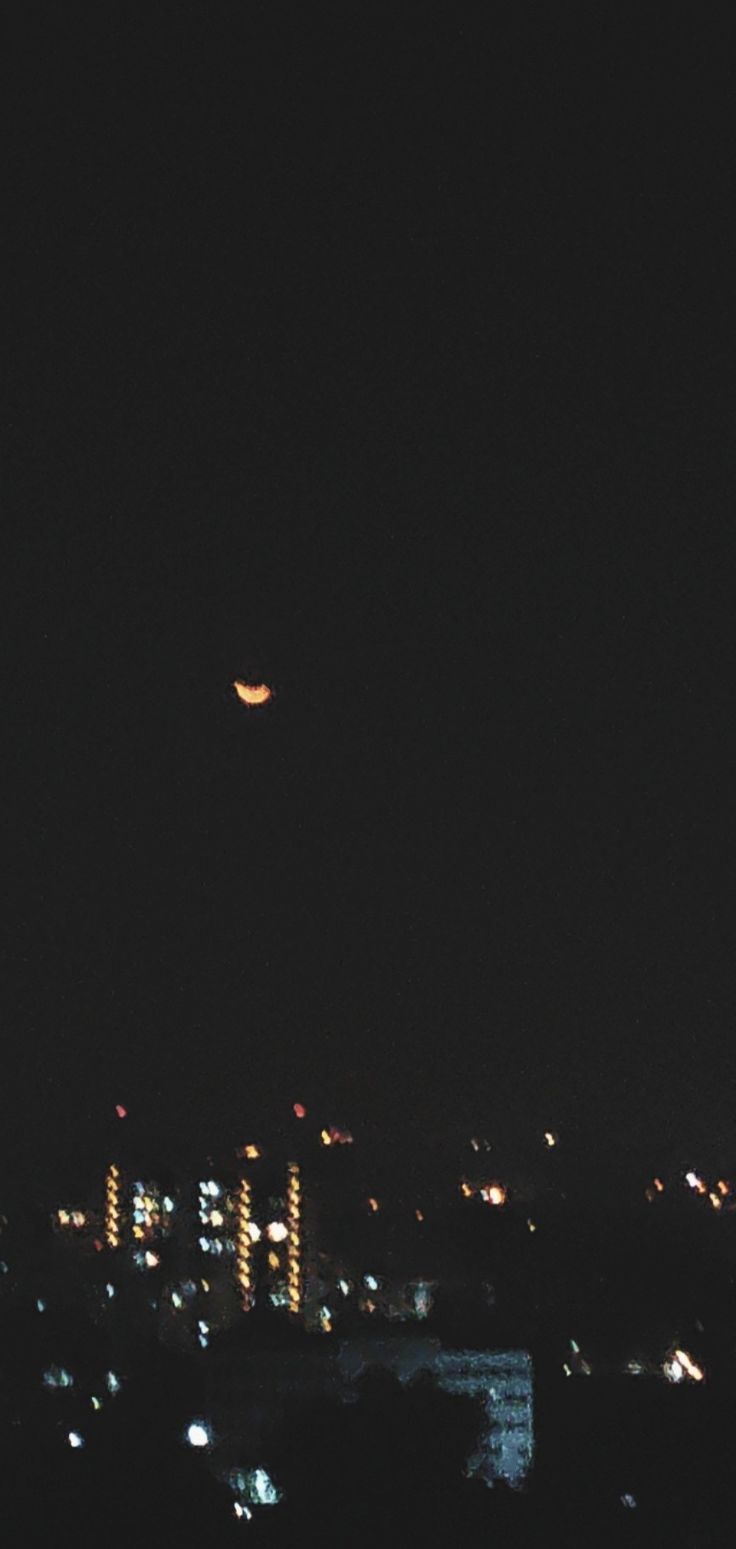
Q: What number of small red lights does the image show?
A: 2